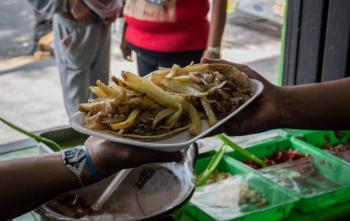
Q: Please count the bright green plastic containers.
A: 3